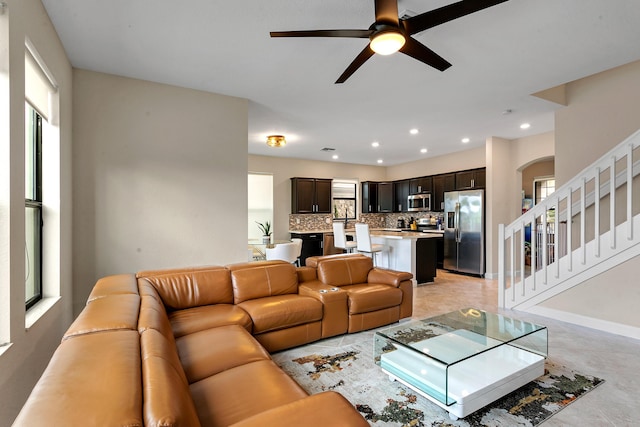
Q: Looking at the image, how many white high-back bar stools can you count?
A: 2